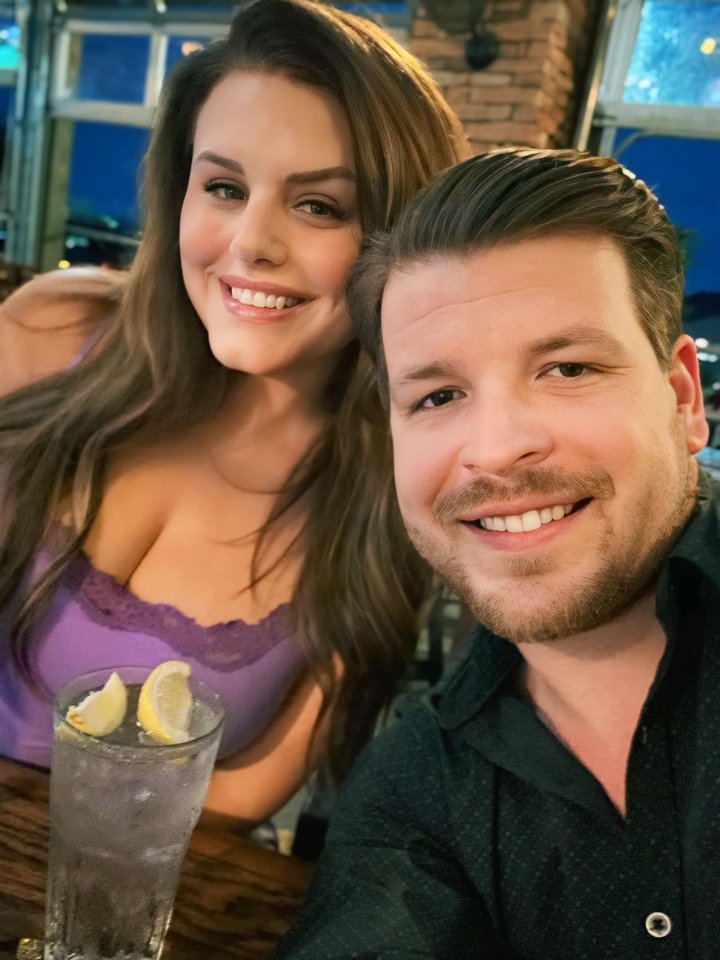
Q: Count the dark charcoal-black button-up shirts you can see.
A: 1